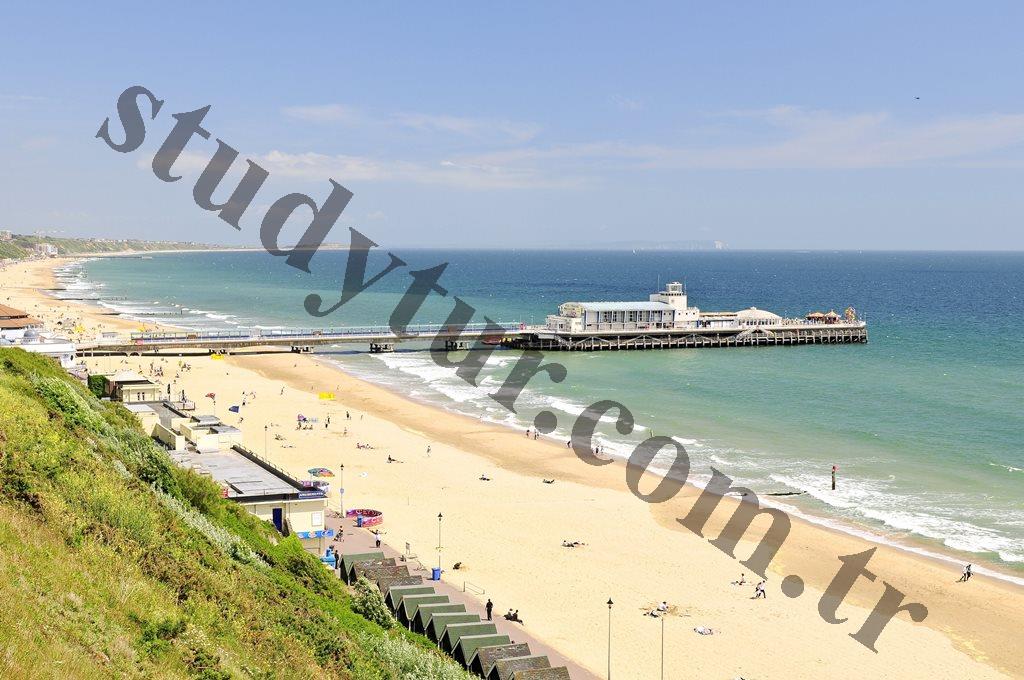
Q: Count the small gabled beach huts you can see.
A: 13